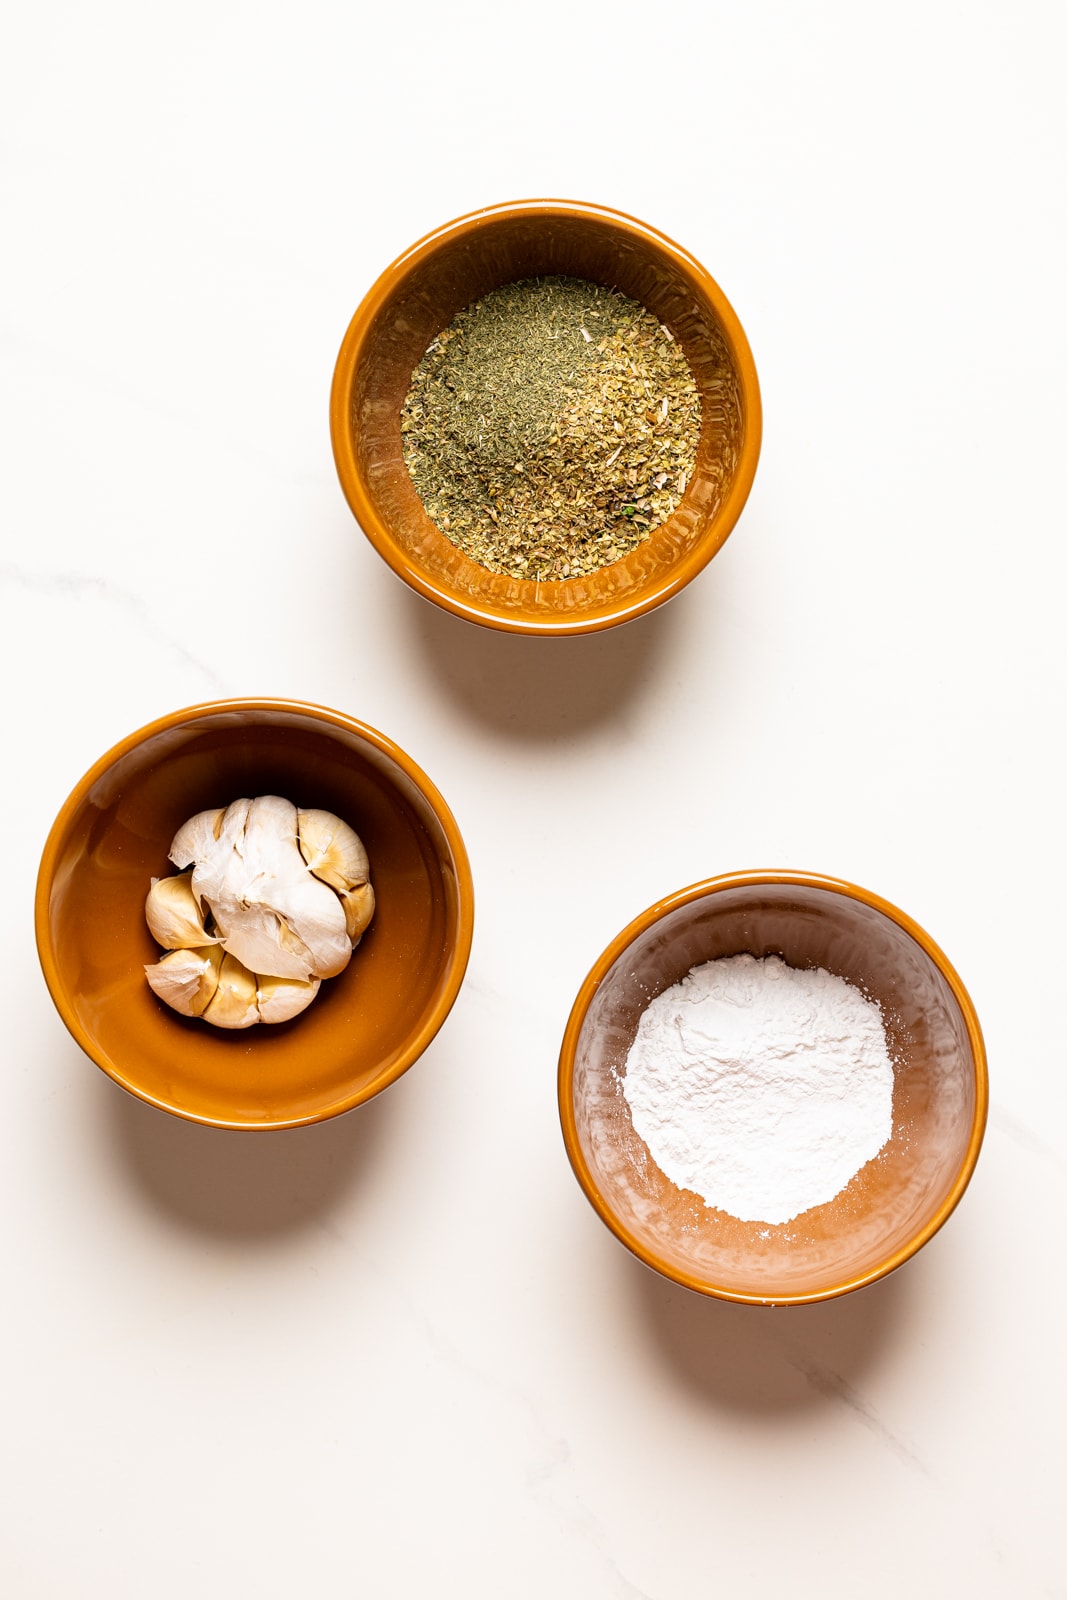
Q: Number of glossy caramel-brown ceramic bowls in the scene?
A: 3